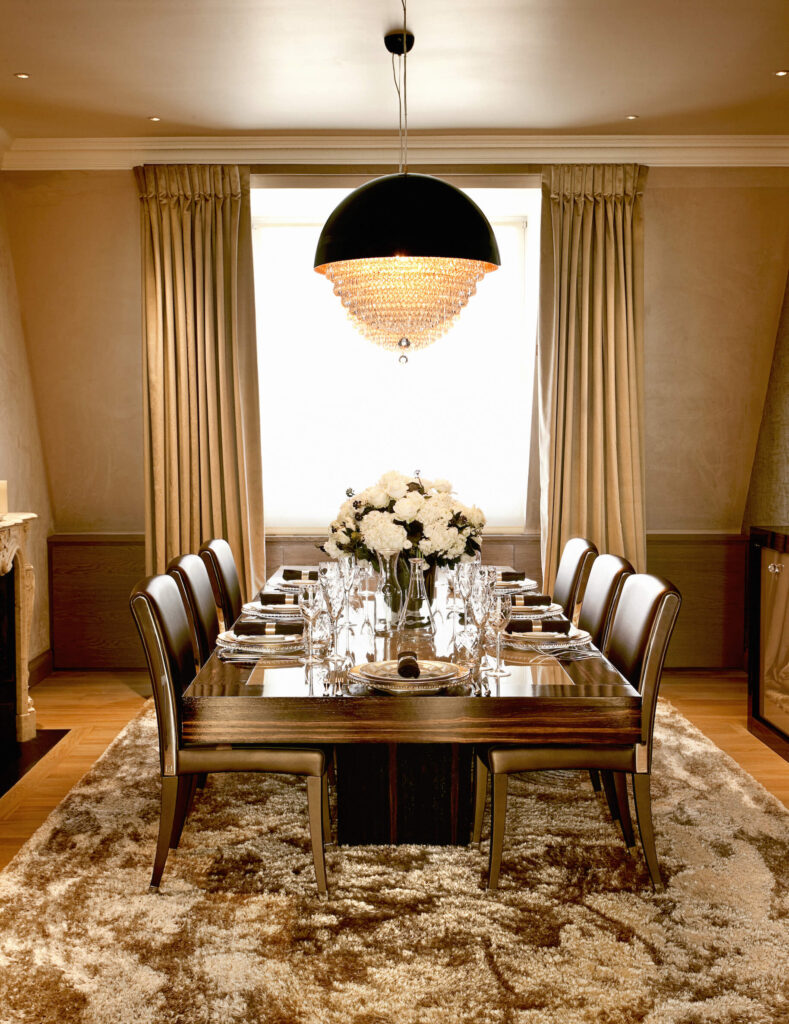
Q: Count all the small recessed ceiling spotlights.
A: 4